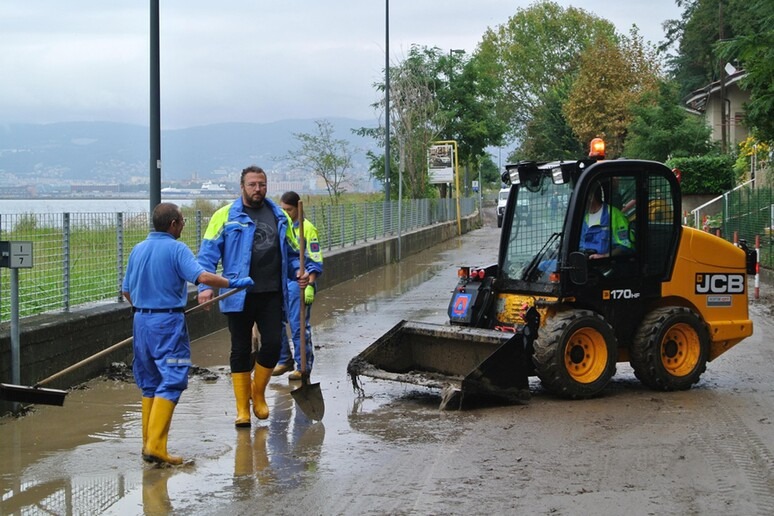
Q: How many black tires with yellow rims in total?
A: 2